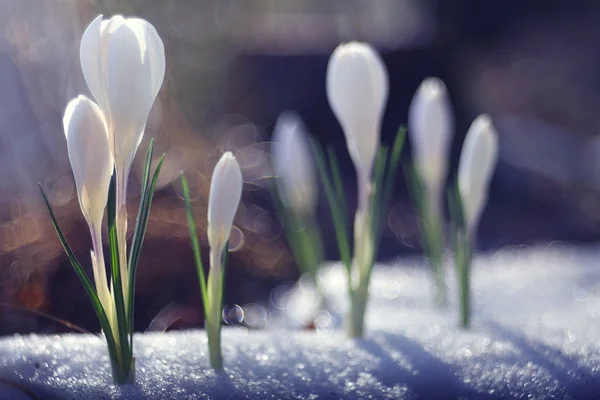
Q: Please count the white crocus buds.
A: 7